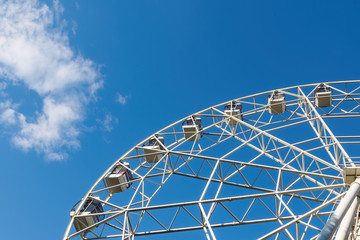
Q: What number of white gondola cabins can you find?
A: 7